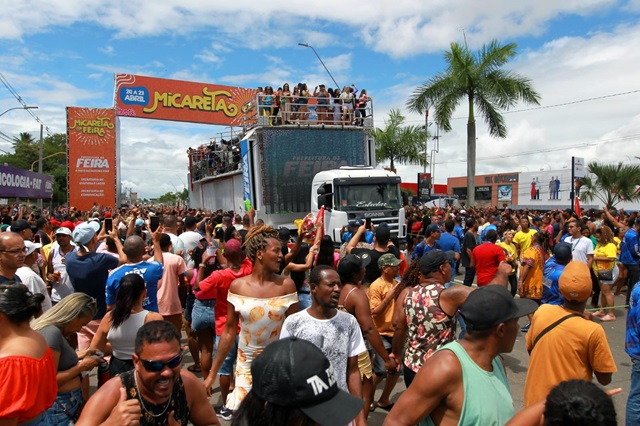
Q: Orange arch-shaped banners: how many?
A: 1